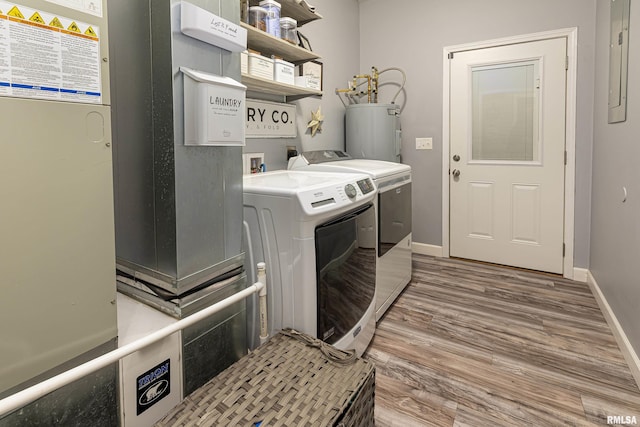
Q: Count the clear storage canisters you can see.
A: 3